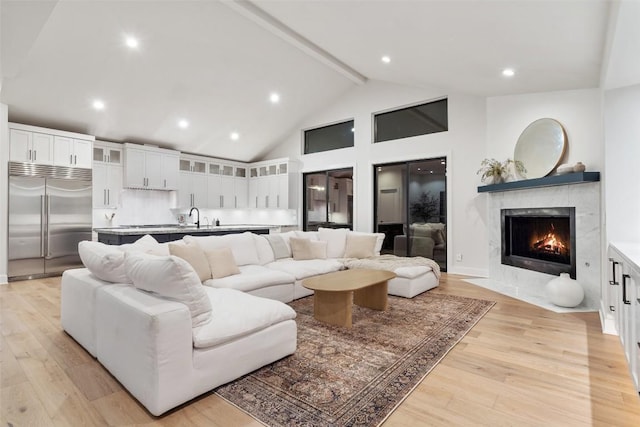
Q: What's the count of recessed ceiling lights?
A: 7